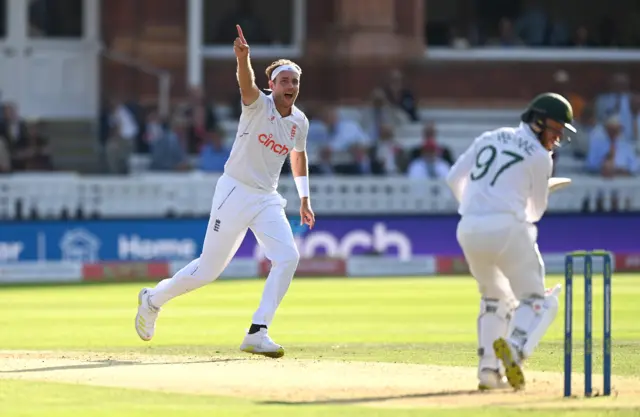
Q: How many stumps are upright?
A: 3